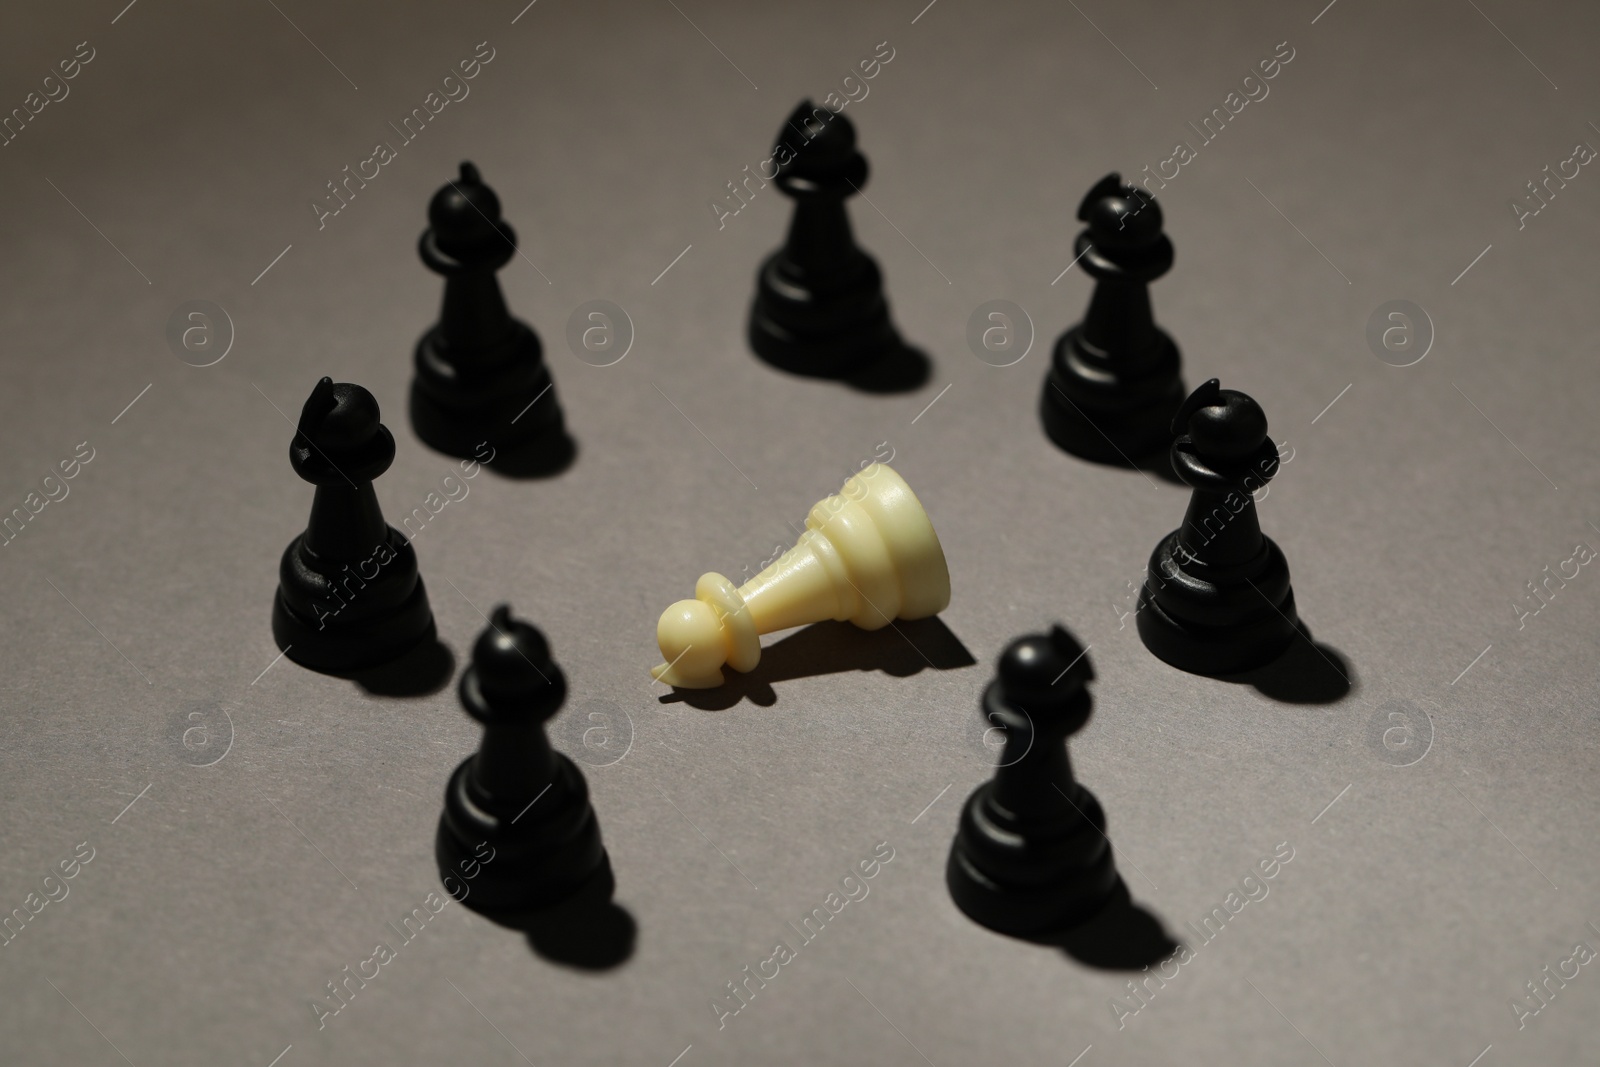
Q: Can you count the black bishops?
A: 7